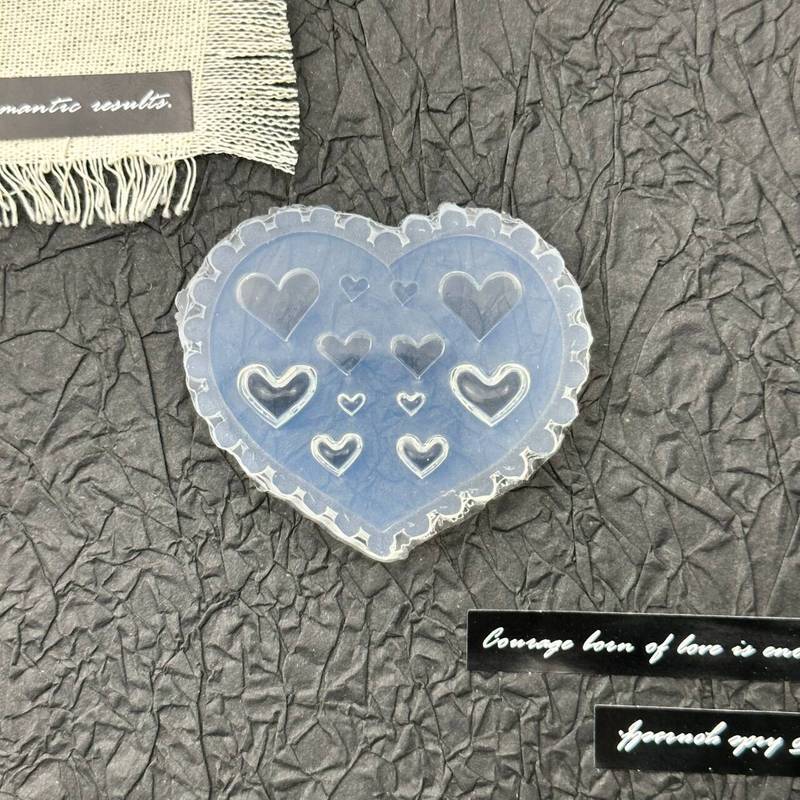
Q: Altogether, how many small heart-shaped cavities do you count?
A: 12